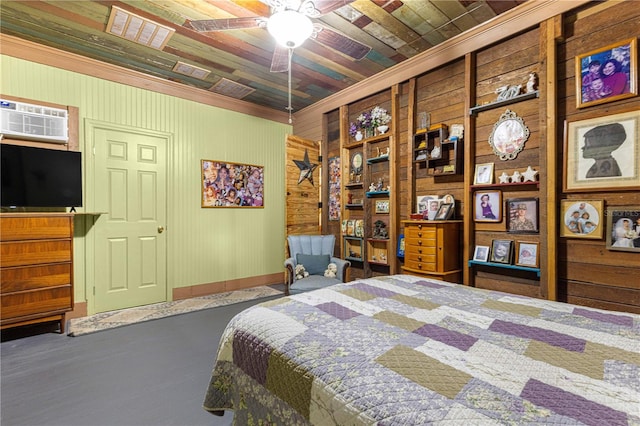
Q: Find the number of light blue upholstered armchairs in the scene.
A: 1